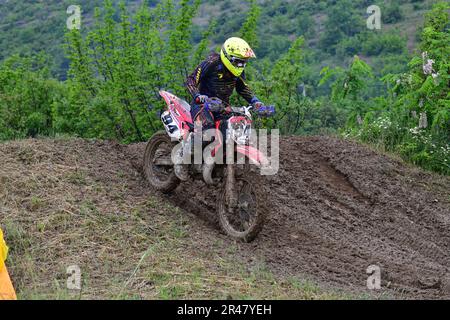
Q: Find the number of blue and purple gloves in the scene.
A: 2